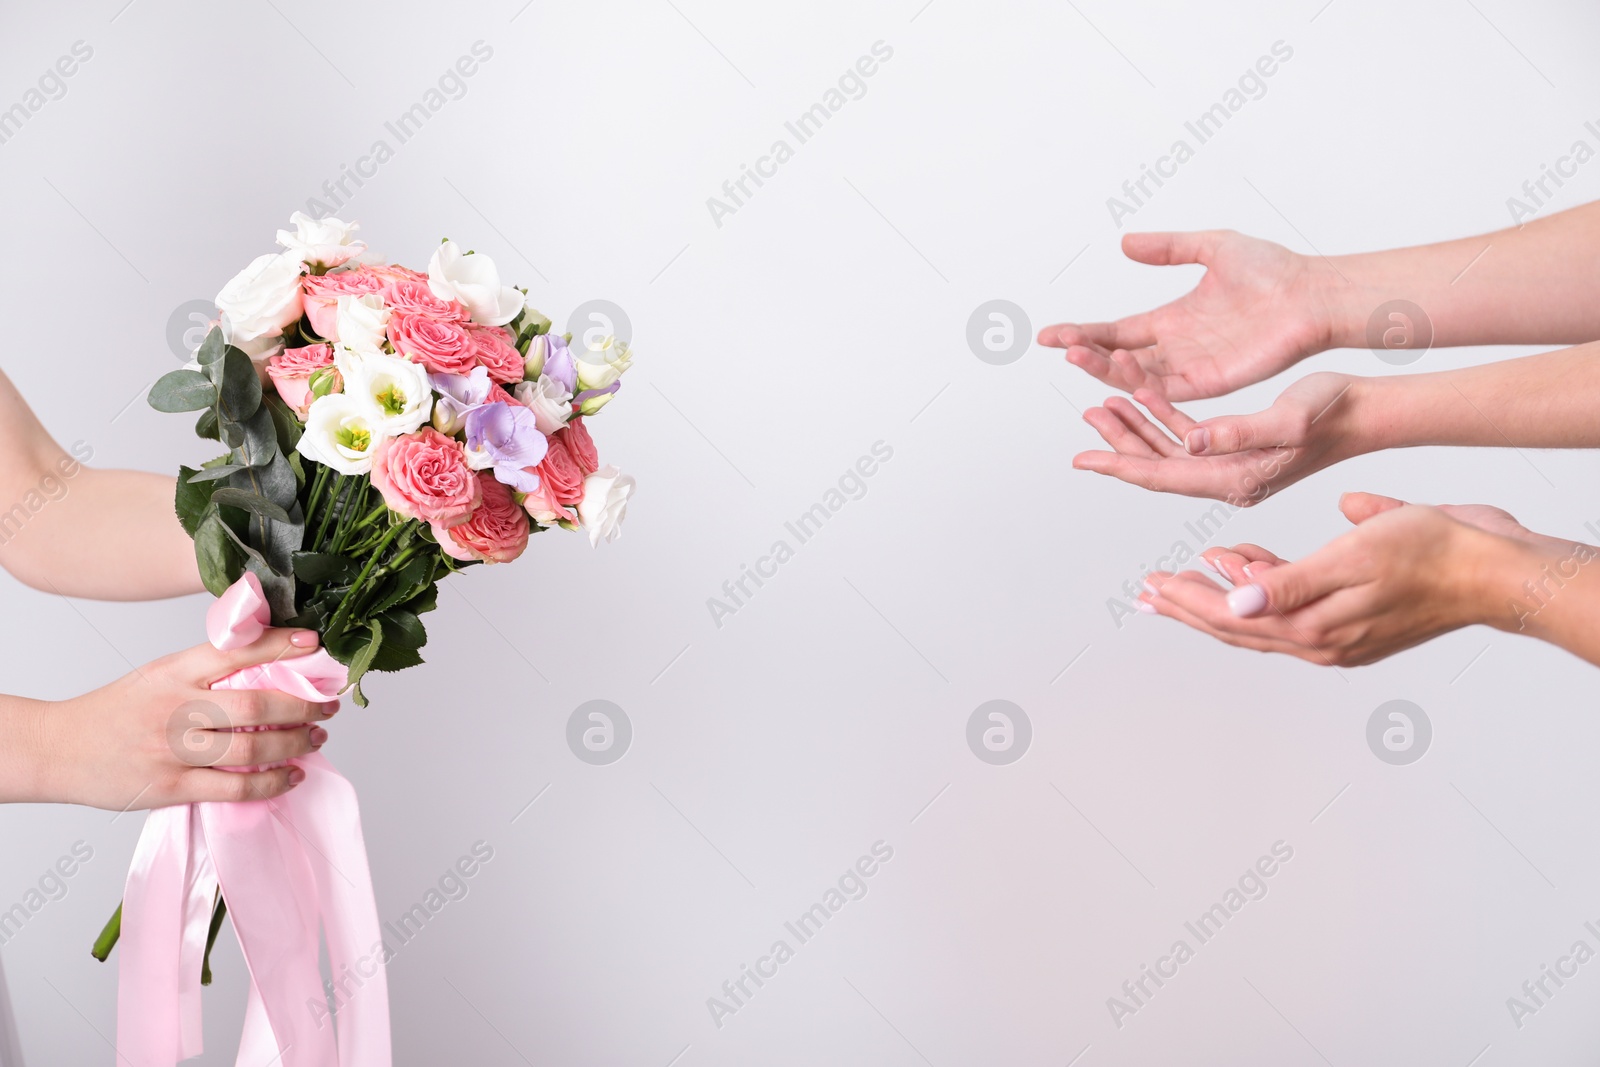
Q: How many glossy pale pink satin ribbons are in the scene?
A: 1